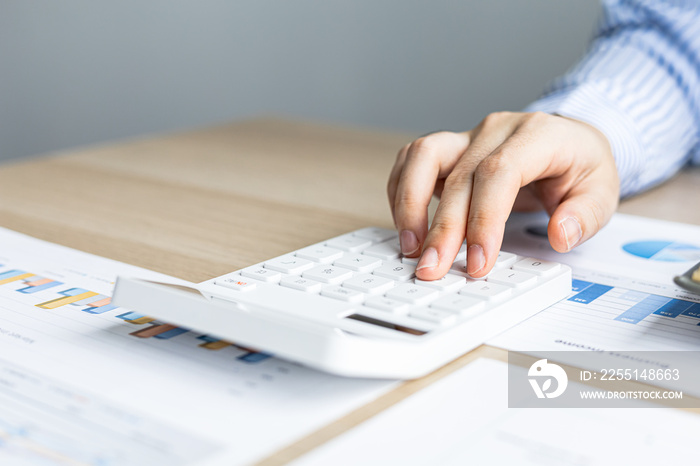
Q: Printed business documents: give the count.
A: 3